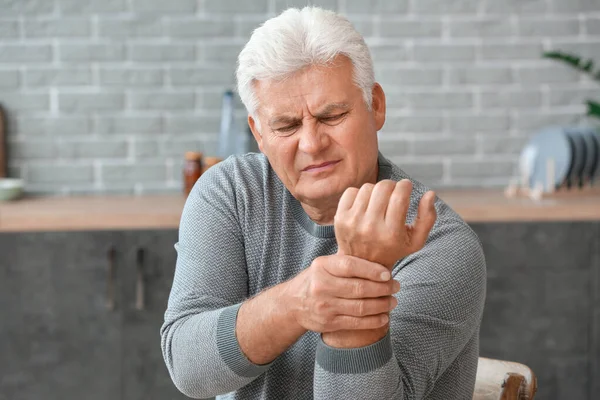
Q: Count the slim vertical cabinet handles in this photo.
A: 2